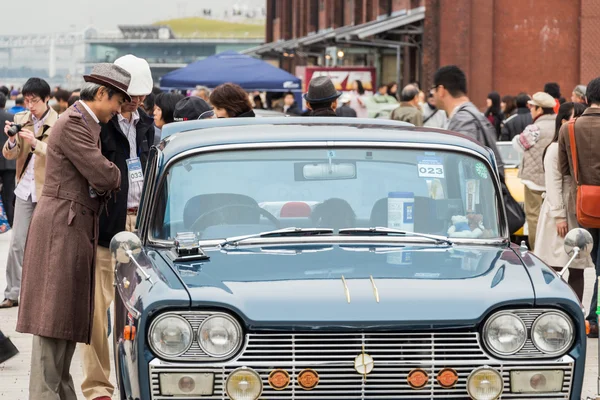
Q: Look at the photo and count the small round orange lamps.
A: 4